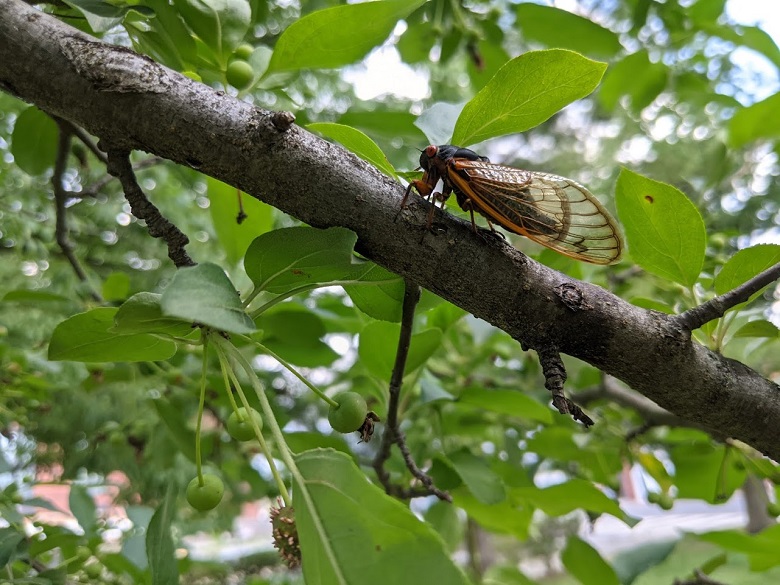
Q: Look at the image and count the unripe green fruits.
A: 5